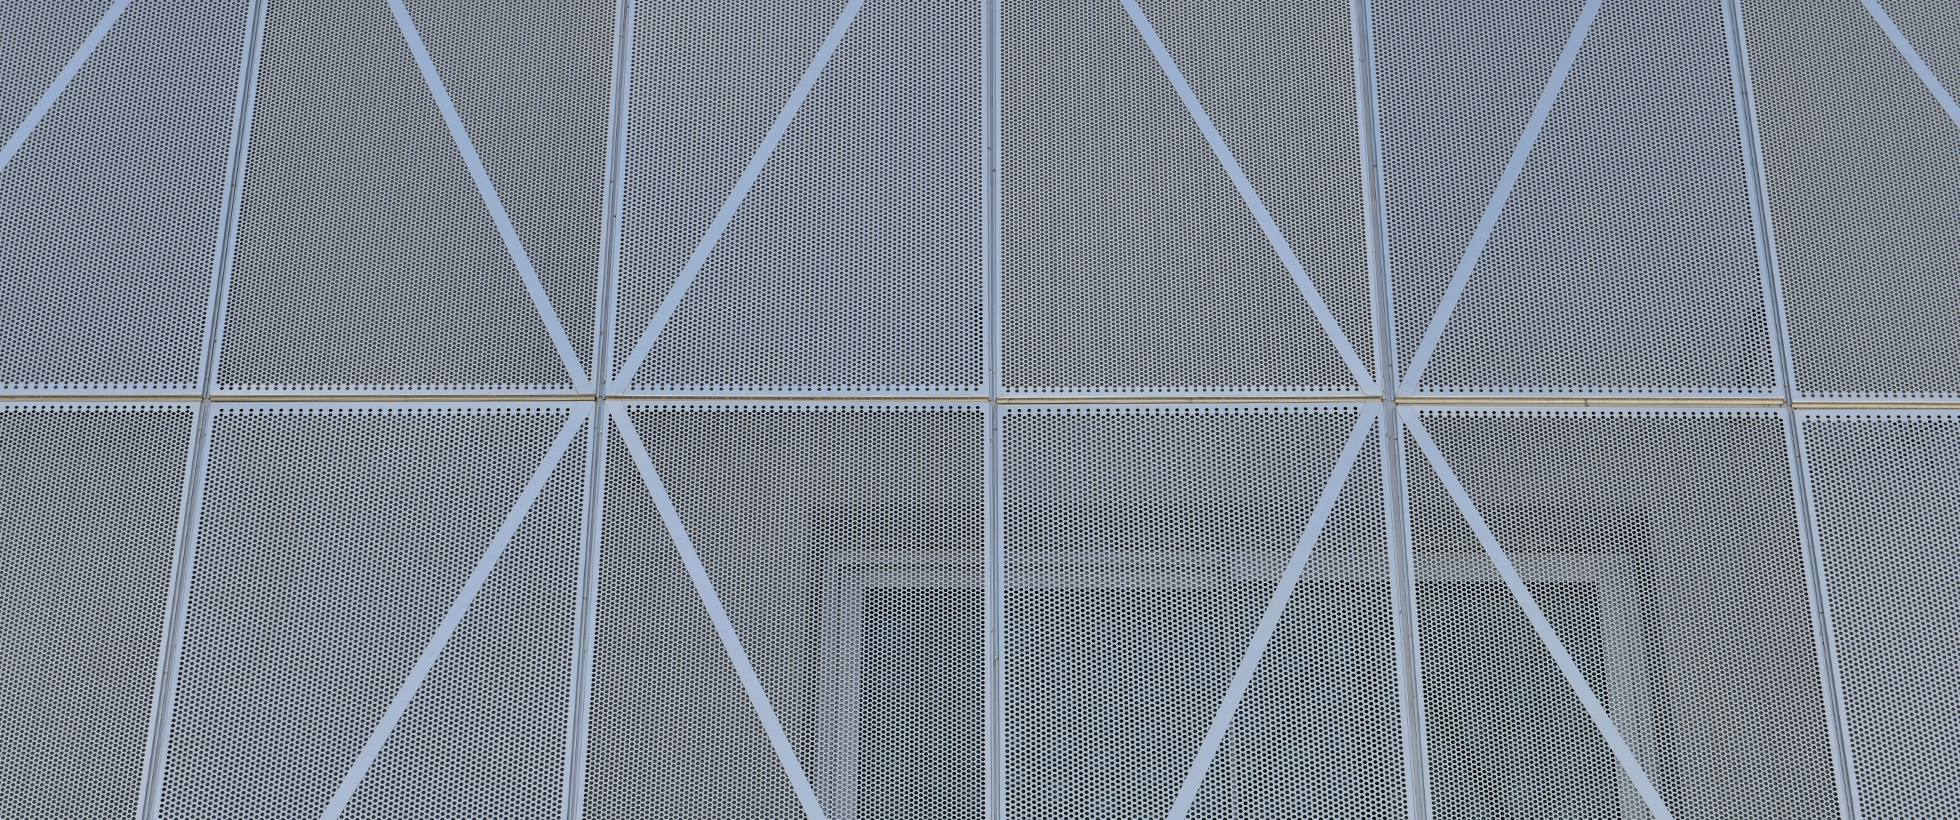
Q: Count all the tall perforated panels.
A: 12